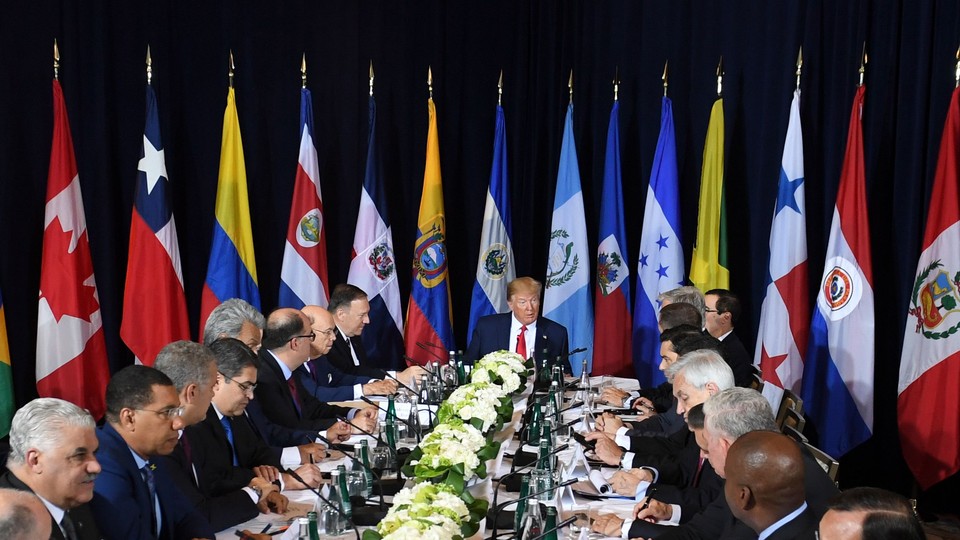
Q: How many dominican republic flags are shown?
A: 1